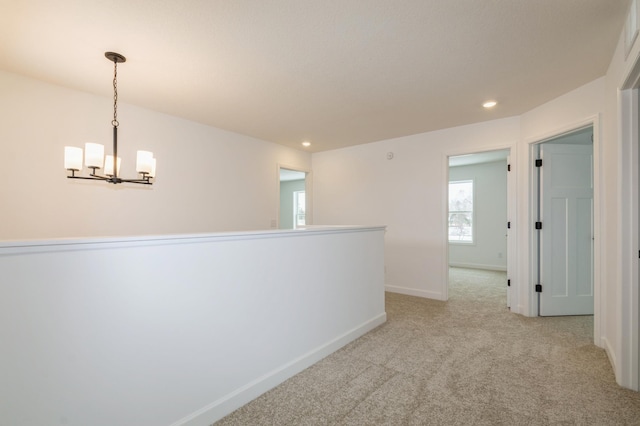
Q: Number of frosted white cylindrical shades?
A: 5